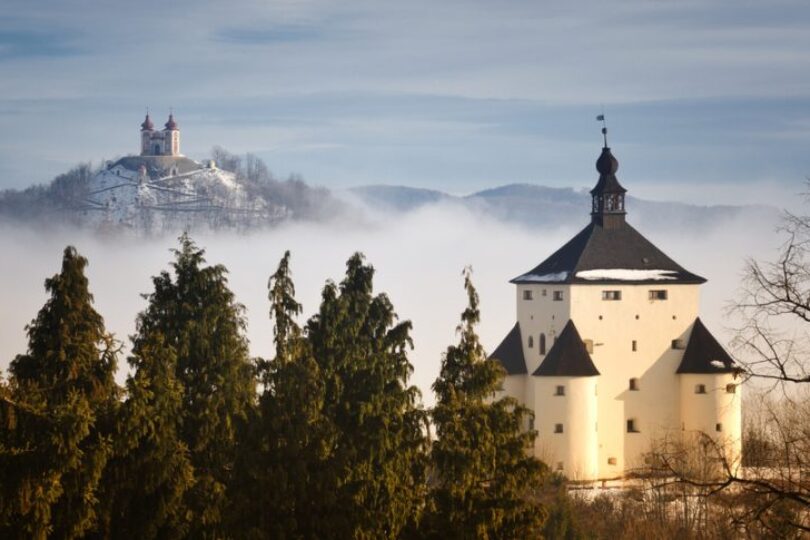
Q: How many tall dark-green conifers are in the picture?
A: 5